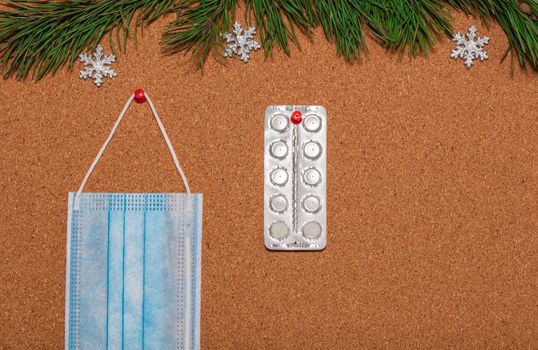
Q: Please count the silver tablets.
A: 10